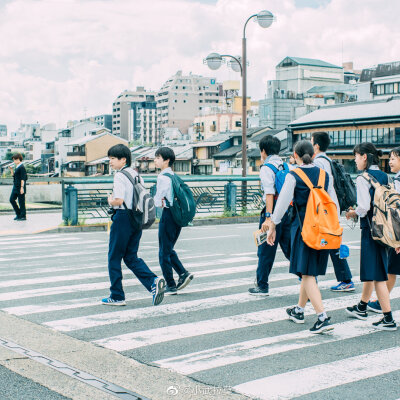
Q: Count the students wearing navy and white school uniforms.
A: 7